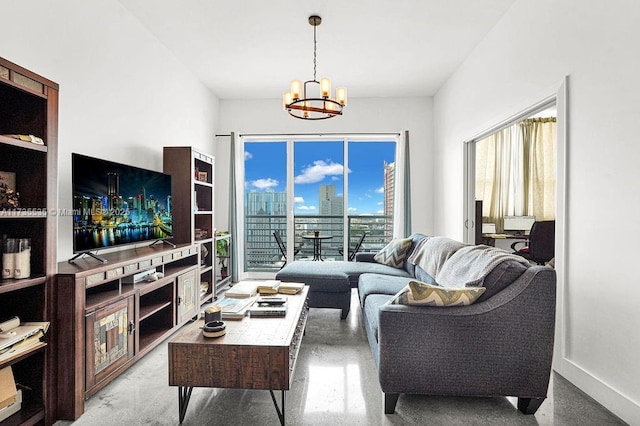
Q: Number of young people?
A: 0